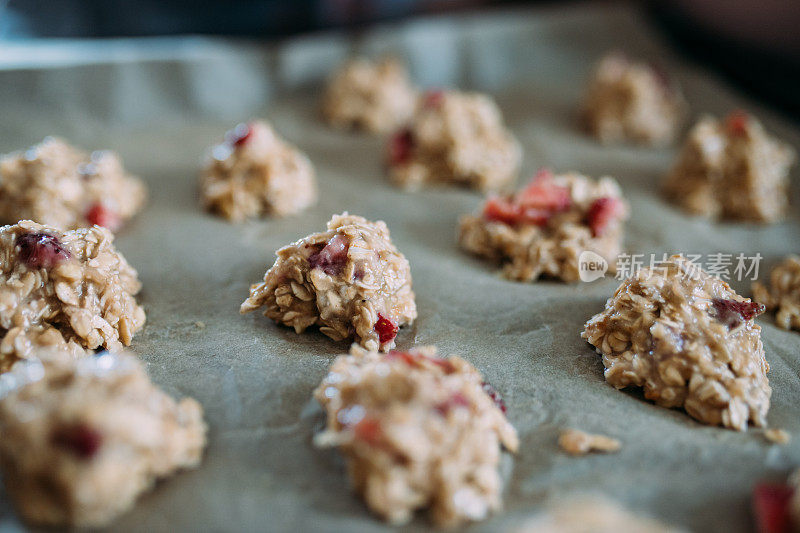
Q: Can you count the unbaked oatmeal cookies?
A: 15